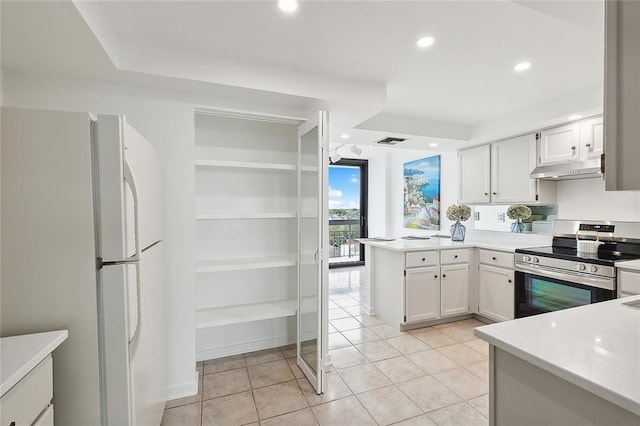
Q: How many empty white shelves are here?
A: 4